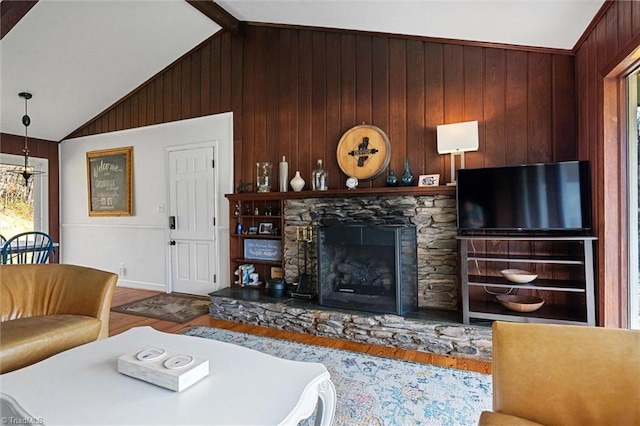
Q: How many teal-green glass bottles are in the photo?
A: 2